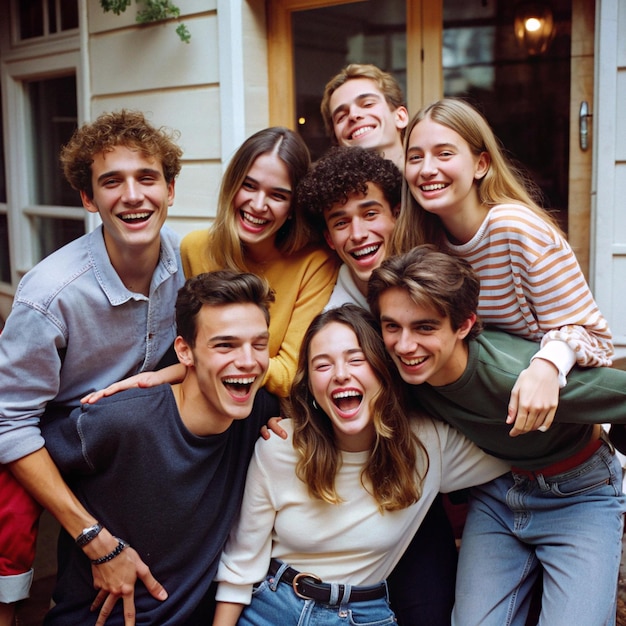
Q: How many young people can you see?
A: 8